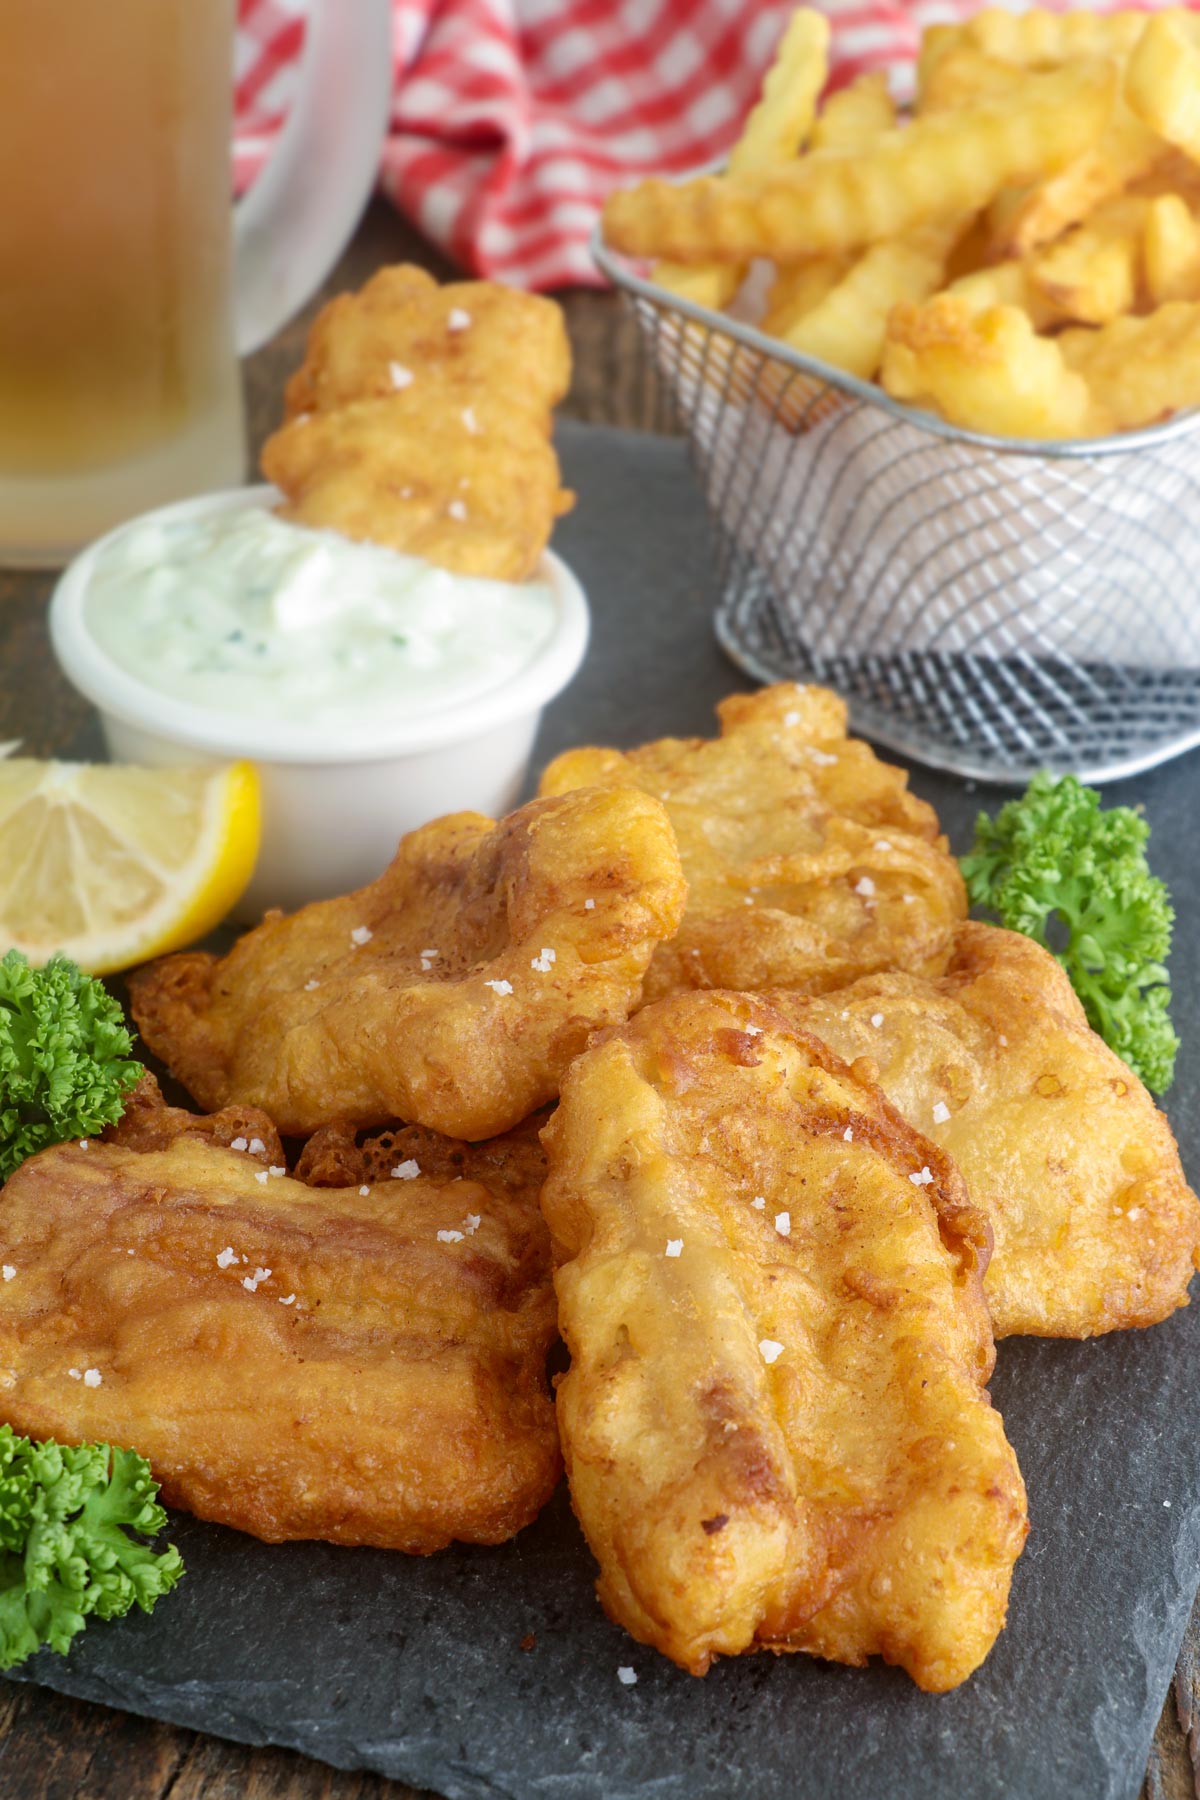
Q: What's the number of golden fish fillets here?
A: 6